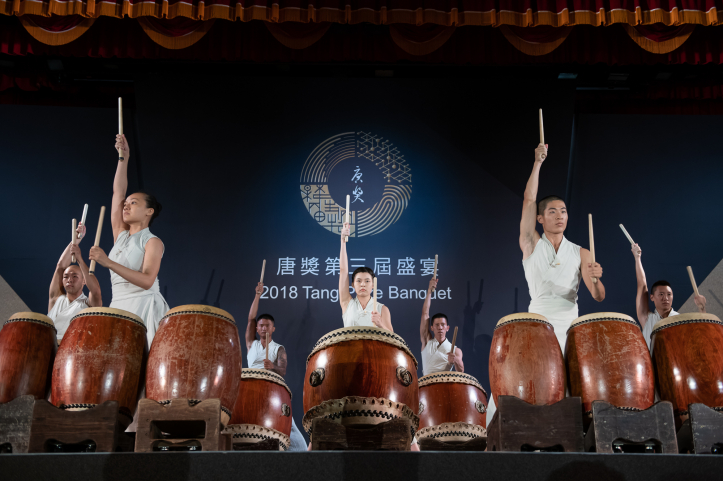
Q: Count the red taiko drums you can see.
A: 9